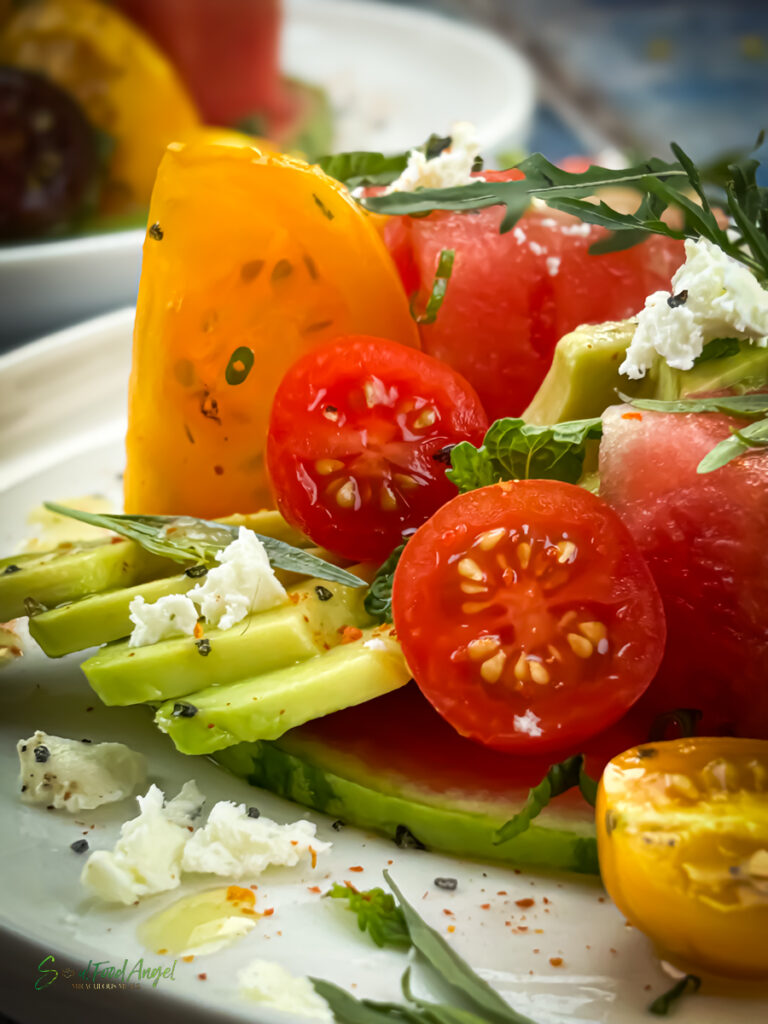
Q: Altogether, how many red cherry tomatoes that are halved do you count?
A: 2